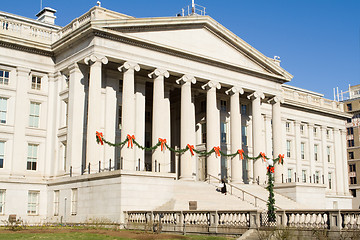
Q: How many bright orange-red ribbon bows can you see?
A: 9